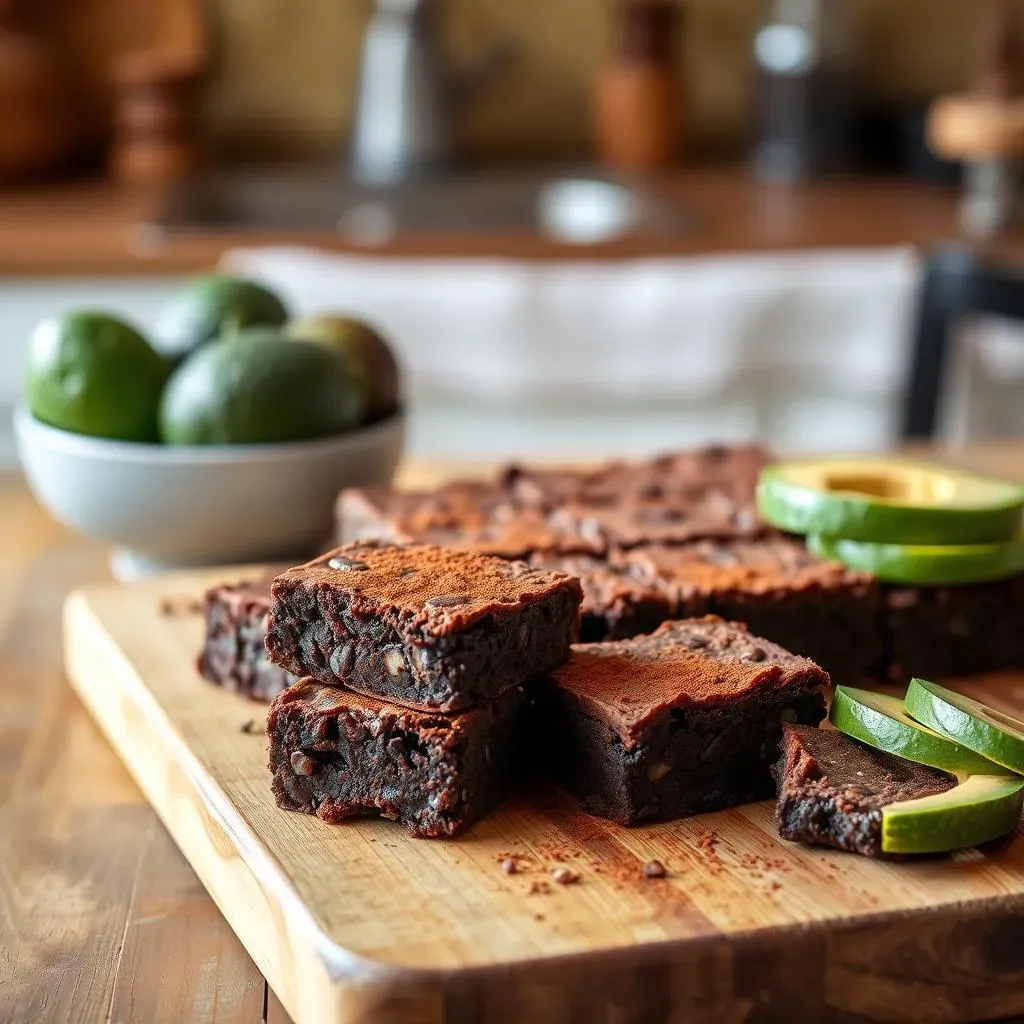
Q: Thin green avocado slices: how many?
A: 5